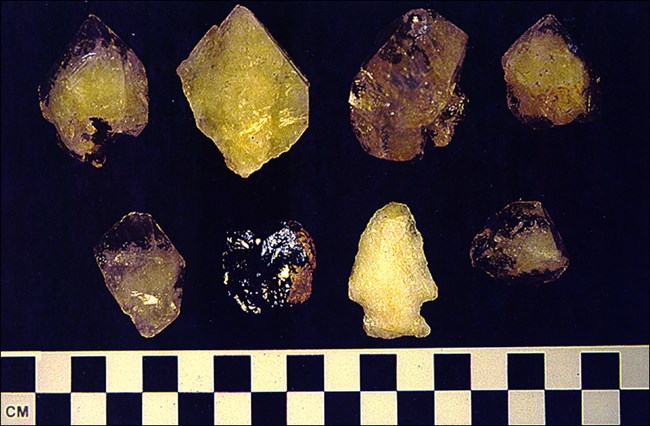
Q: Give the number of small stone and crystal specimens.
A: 8